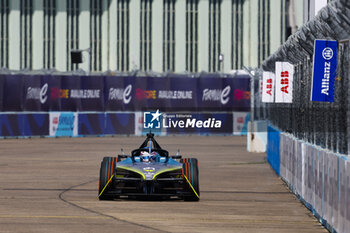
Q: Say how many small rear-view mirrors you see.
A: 2